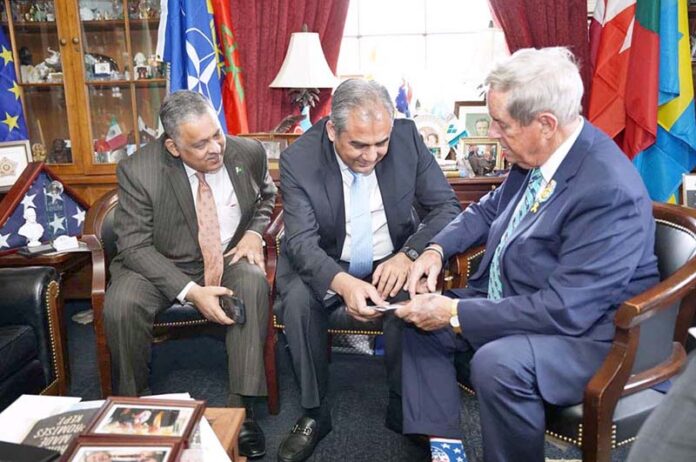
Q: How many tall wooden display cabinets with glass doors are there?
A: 1